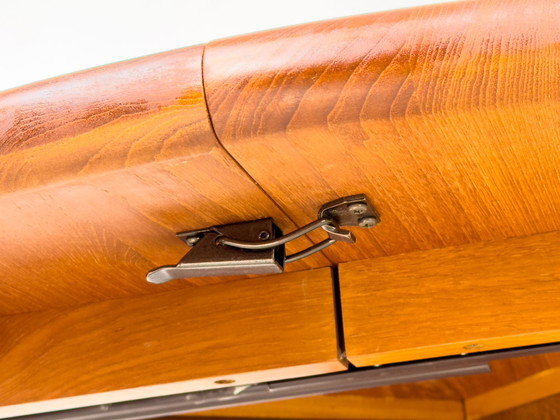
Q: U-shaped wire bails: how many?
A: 1